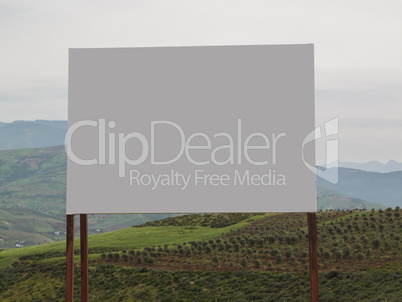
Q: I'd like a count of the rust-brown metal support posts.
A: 3